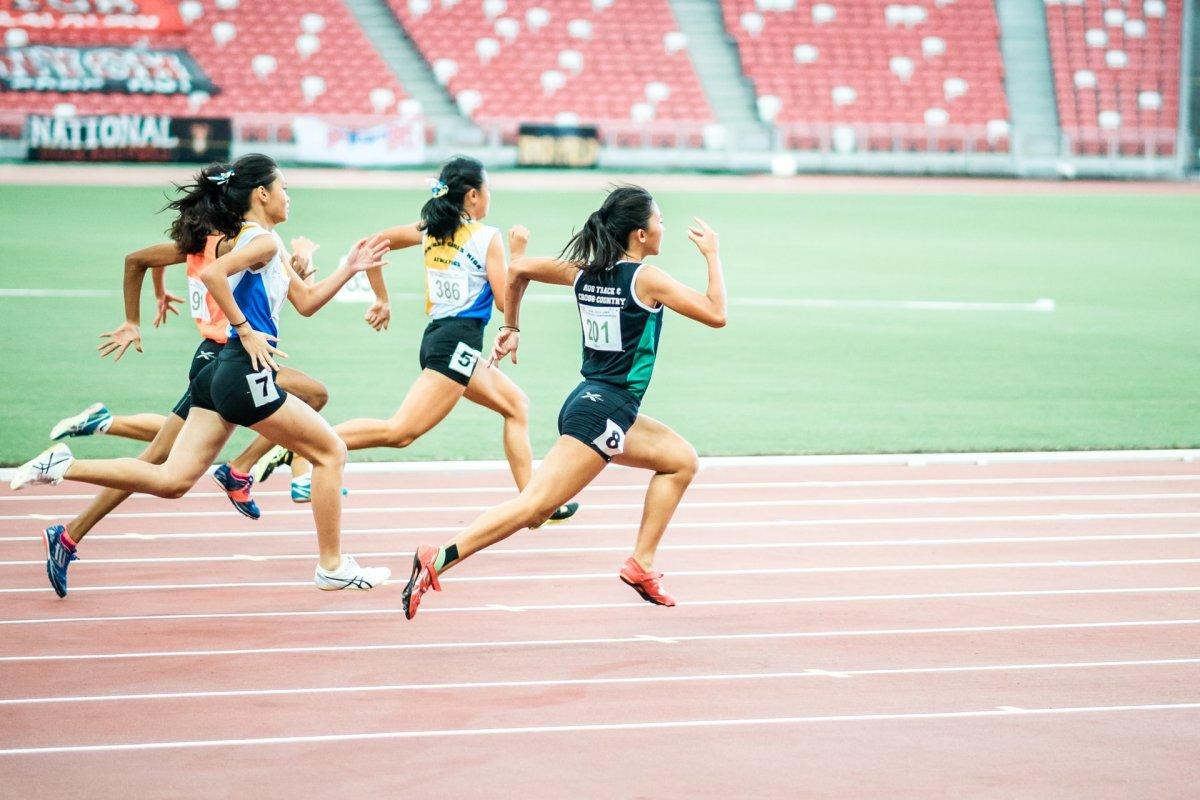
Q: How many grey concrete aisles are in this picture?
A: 3